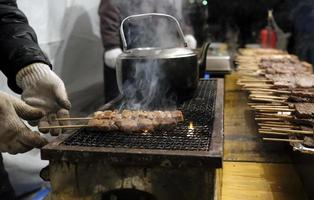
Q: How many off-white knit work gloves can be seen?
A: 4